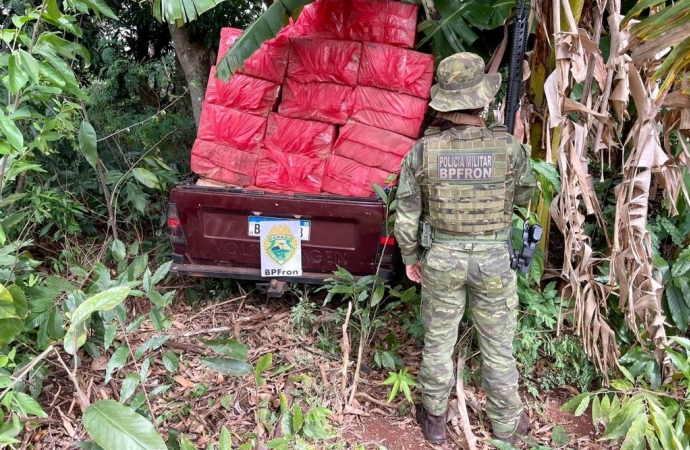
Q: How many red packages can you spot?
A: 14